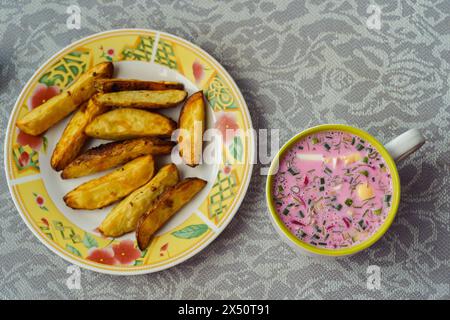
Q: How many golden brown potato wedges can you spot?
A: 10